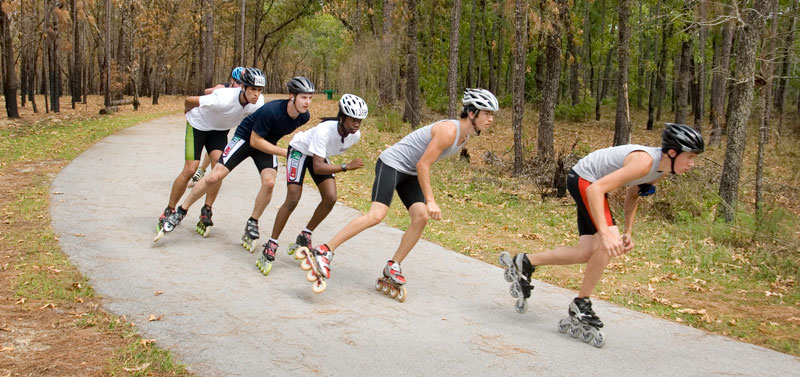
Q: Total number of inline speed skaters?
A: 6